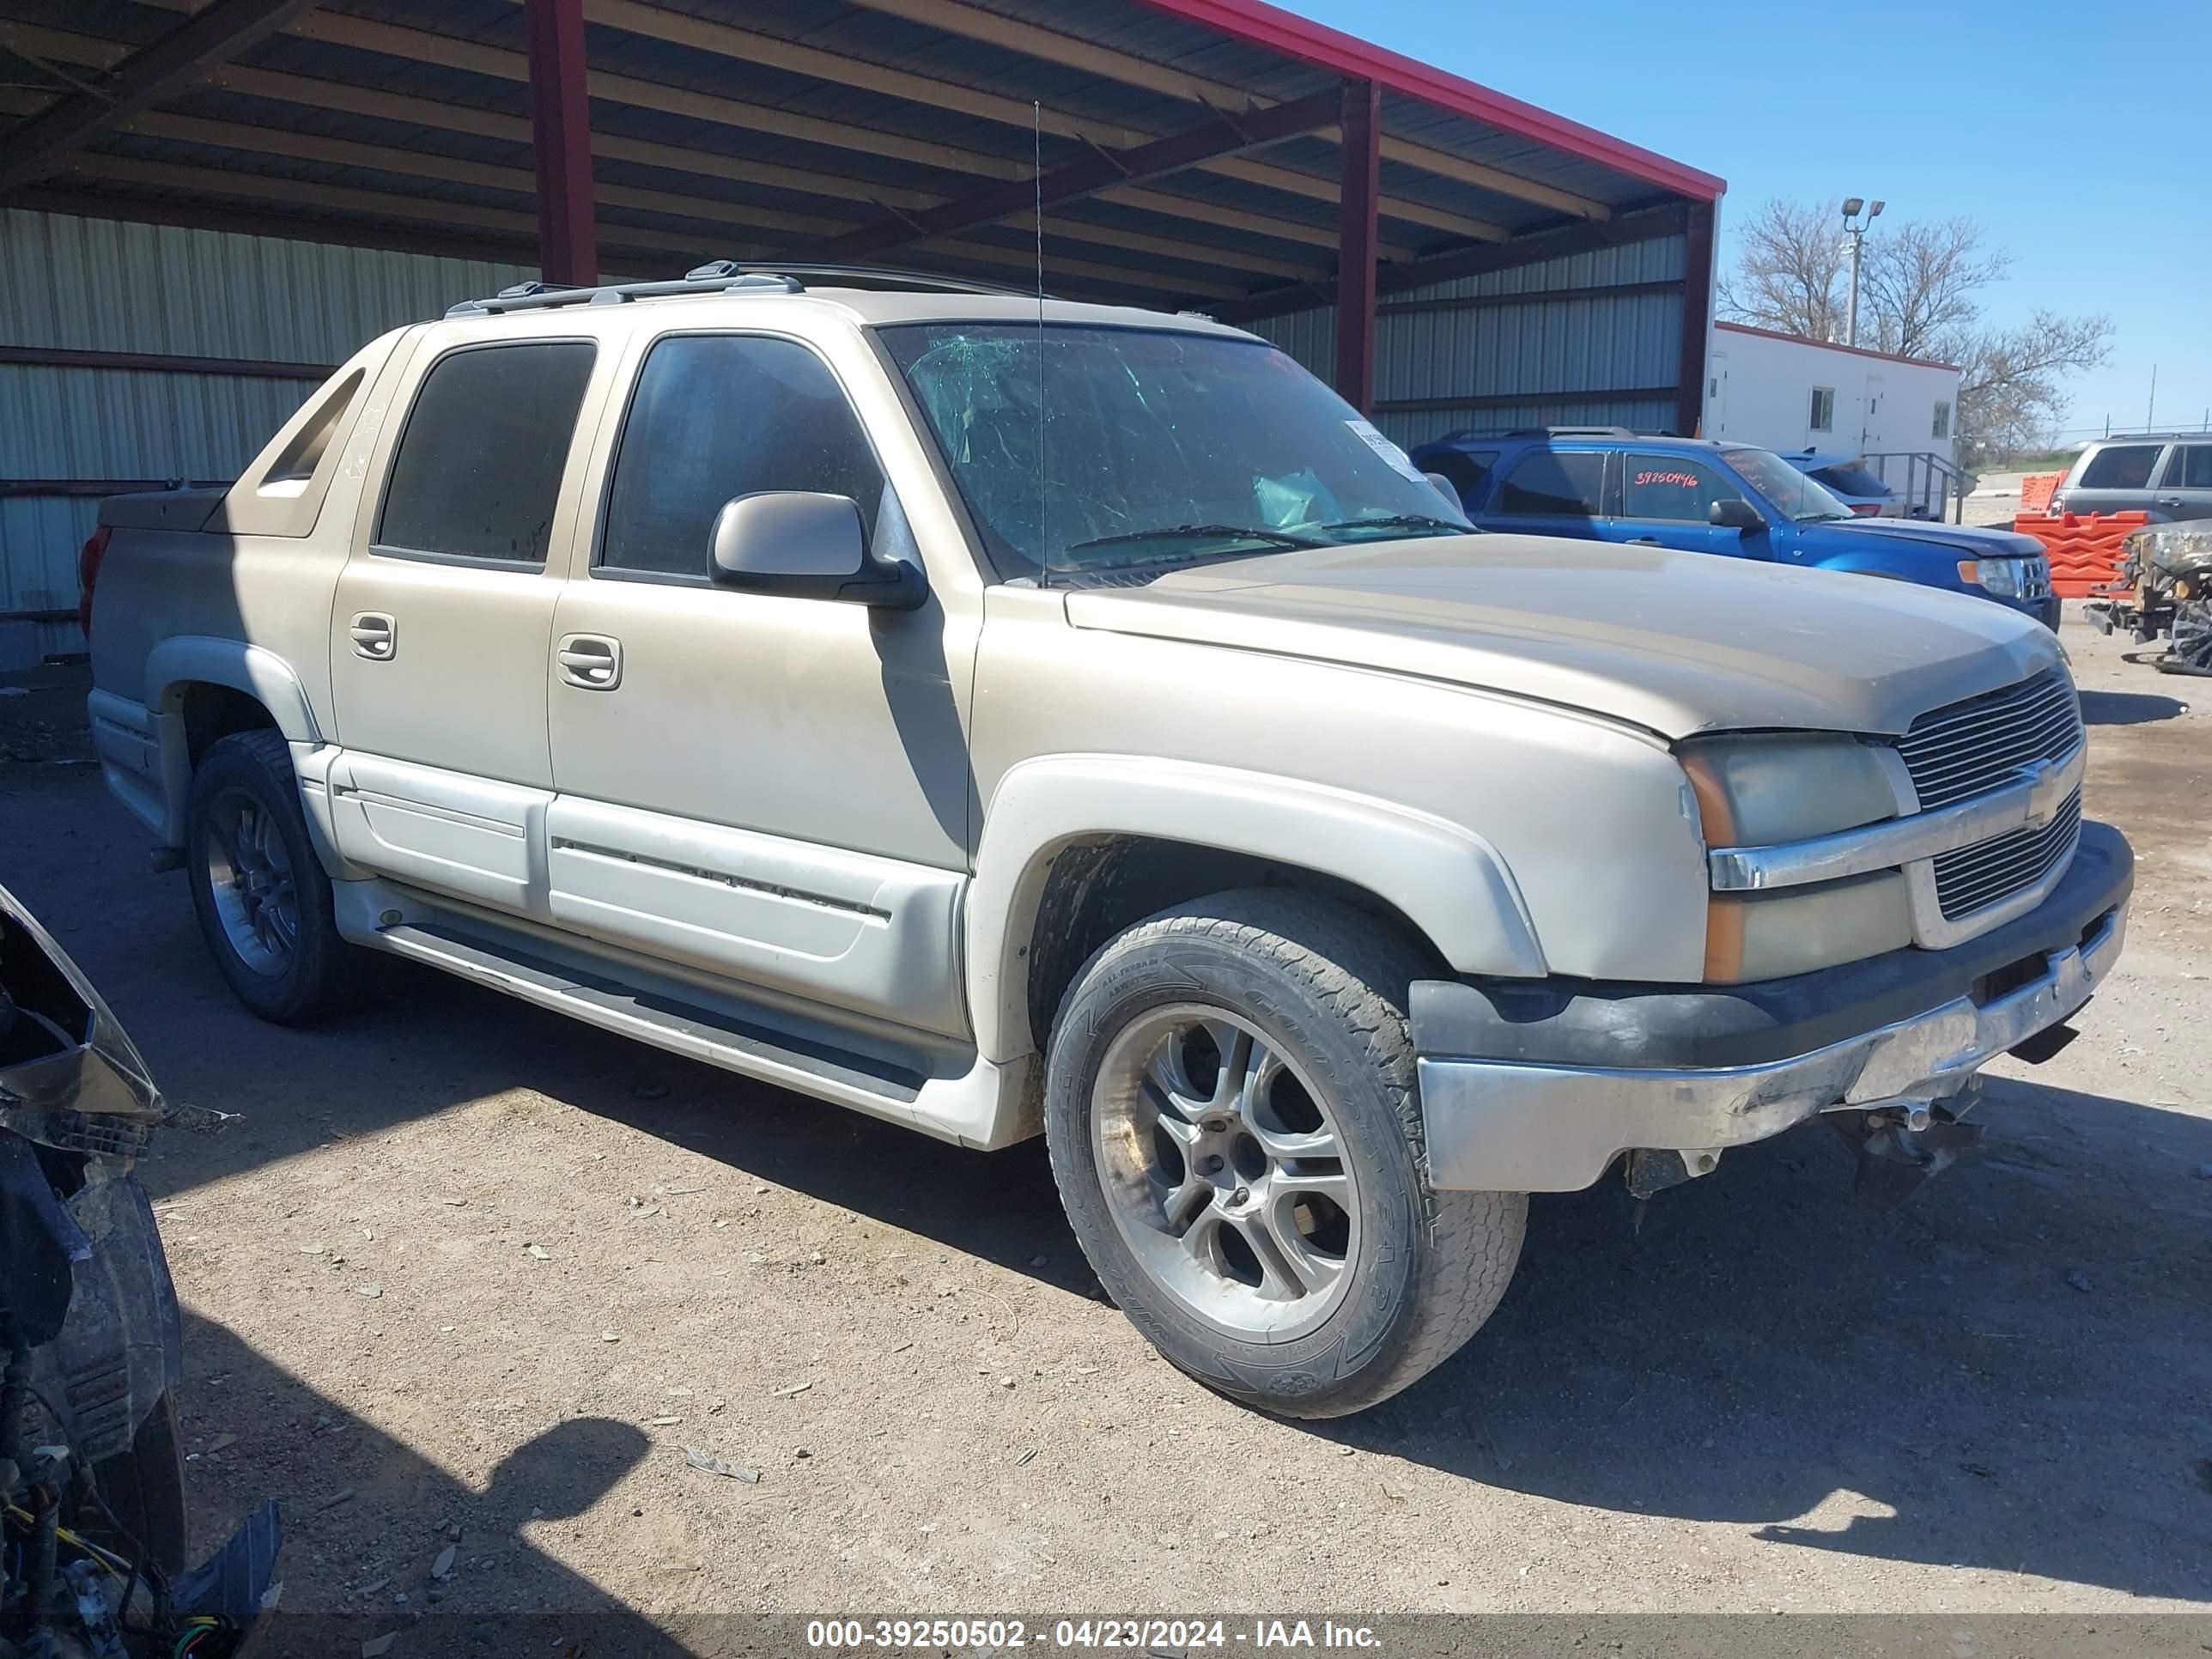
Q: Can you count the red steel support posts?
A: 3